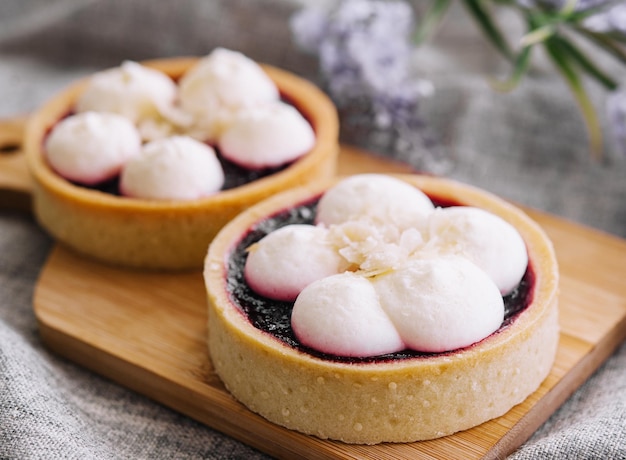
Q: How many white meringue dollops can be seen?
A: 10